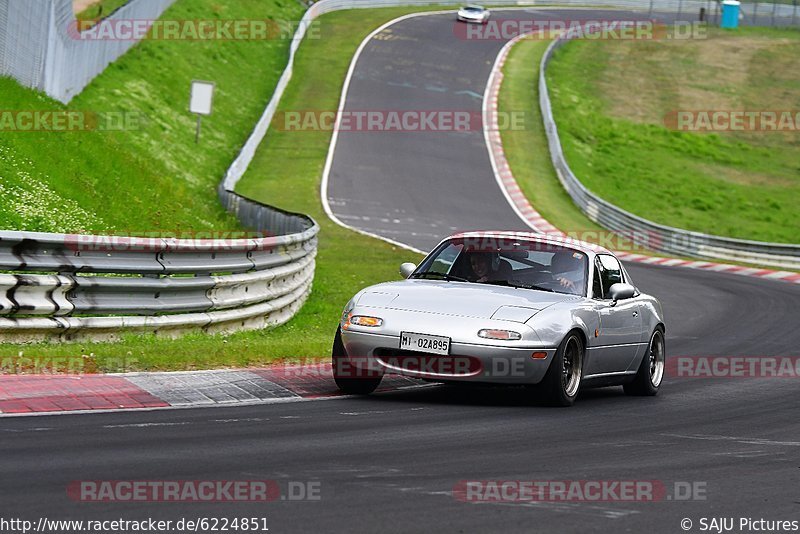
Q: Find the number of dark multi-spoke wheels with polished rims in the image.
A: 2